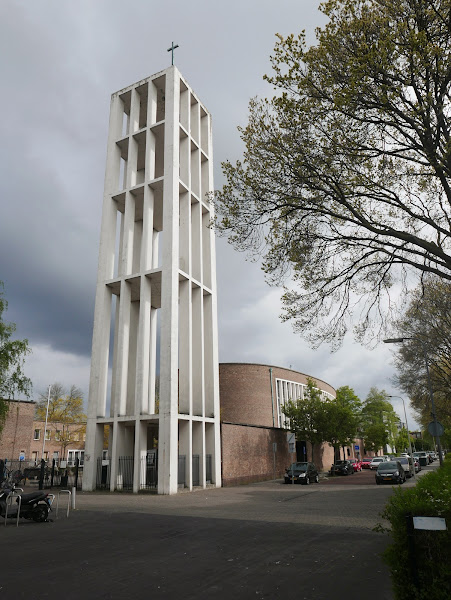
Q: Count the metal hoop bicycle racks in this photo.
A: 4